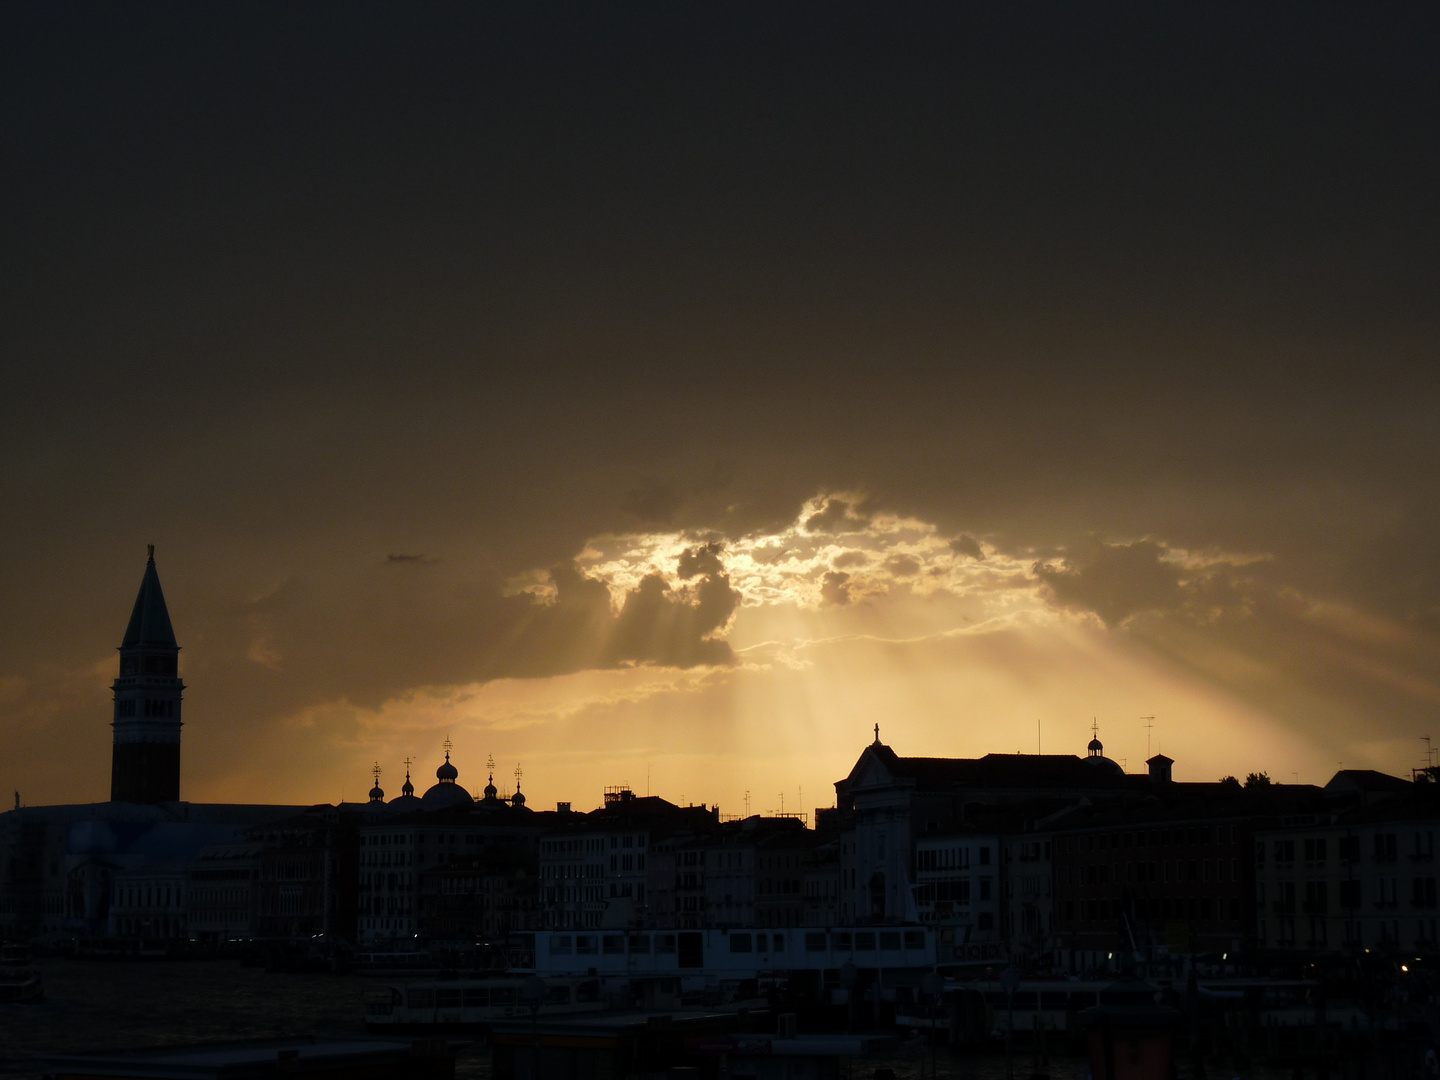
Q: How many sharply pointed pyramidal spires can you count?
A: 1